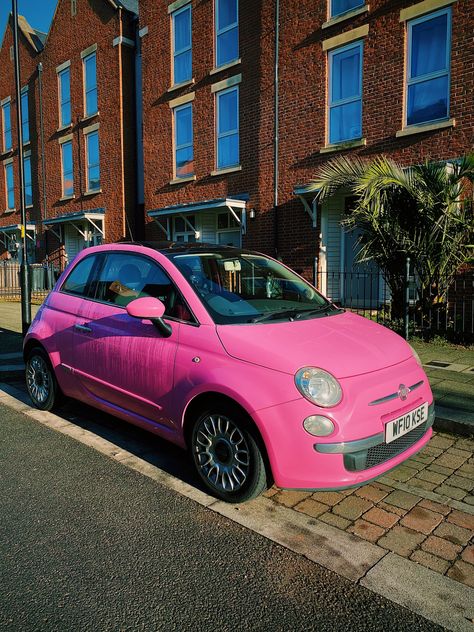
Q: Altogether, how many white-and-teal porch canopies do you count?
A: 4